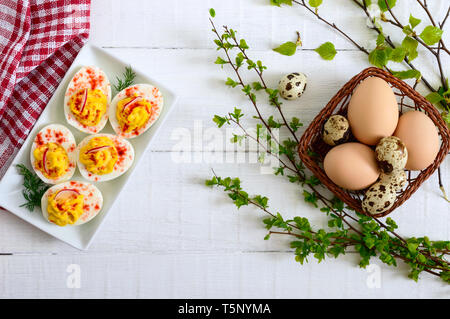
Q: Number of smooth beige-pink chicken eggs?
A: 3